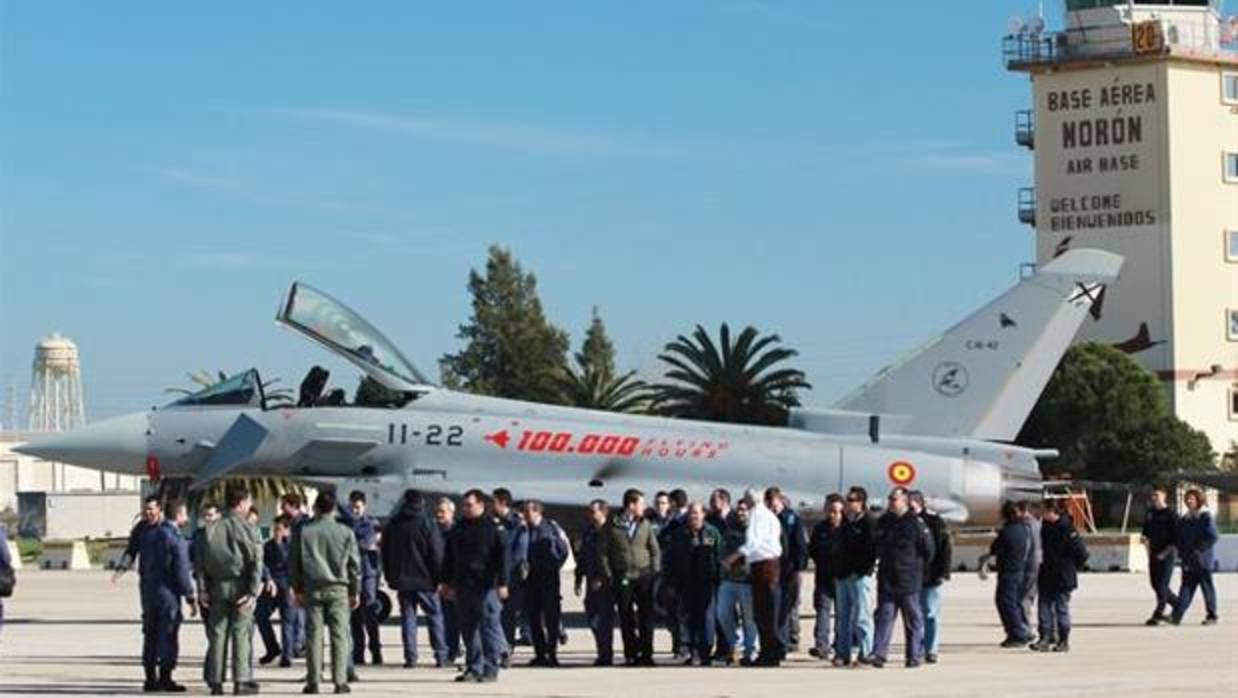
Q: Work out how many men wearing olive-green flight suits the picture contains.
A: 2